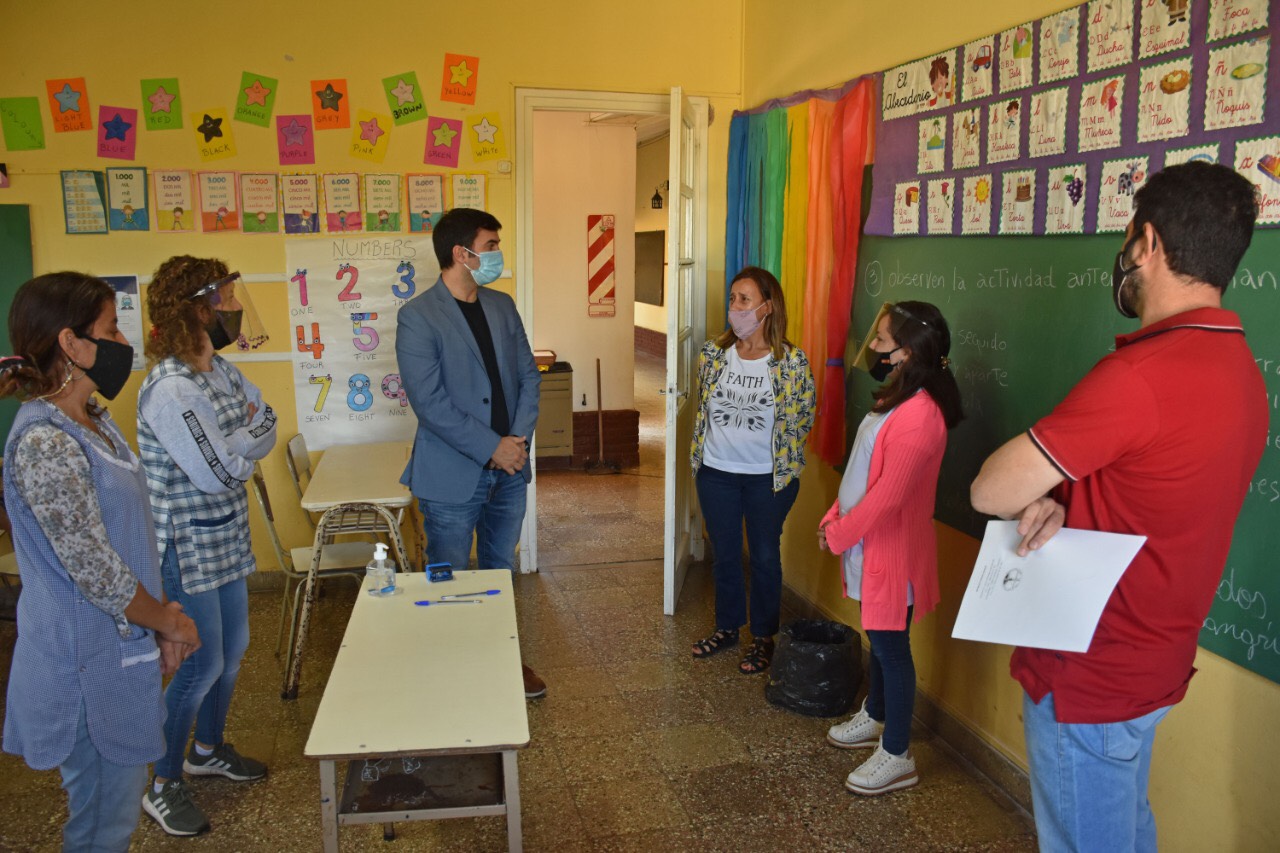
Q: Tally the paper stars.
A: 12